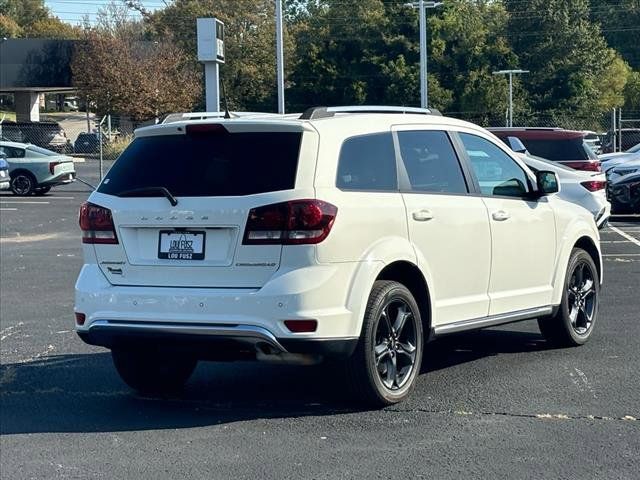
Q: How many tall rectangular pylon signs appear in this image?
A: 1